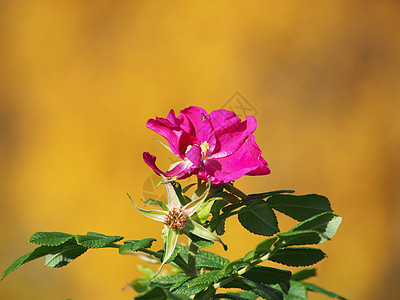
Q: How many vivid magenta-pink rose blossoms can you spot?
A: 1